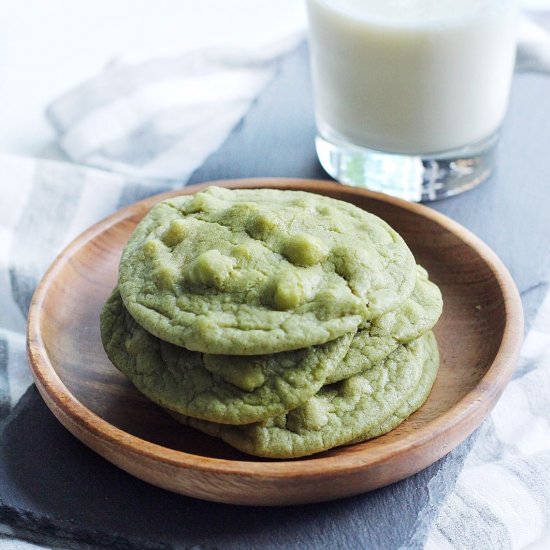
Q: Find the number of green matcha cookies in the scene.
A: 4